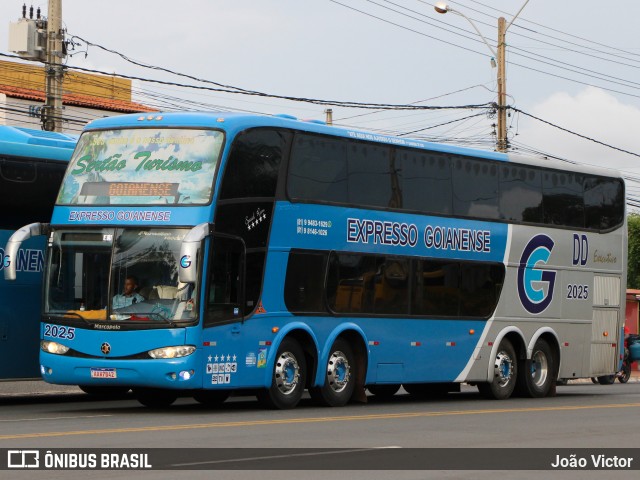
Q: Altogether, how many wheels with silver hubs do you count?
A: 4